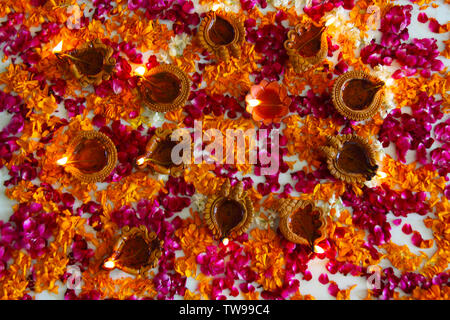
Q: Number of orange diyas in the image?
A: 1